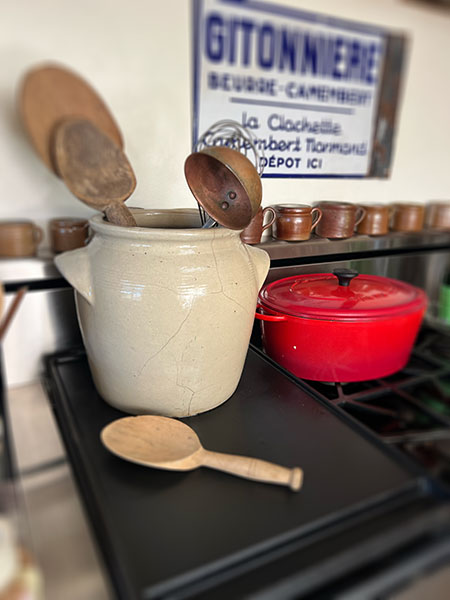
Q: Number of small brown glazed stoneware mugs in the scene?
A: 8